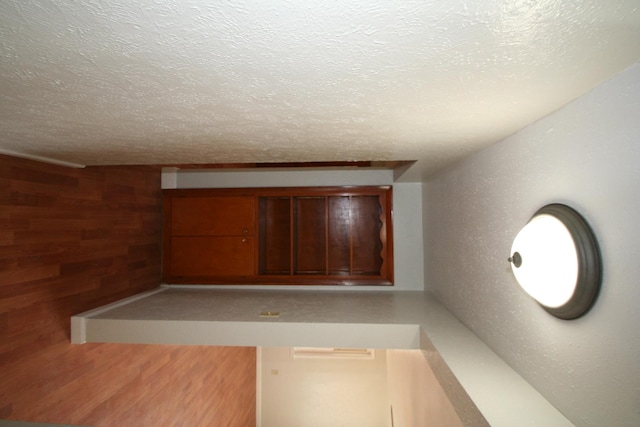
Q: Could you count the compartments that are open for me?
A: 4